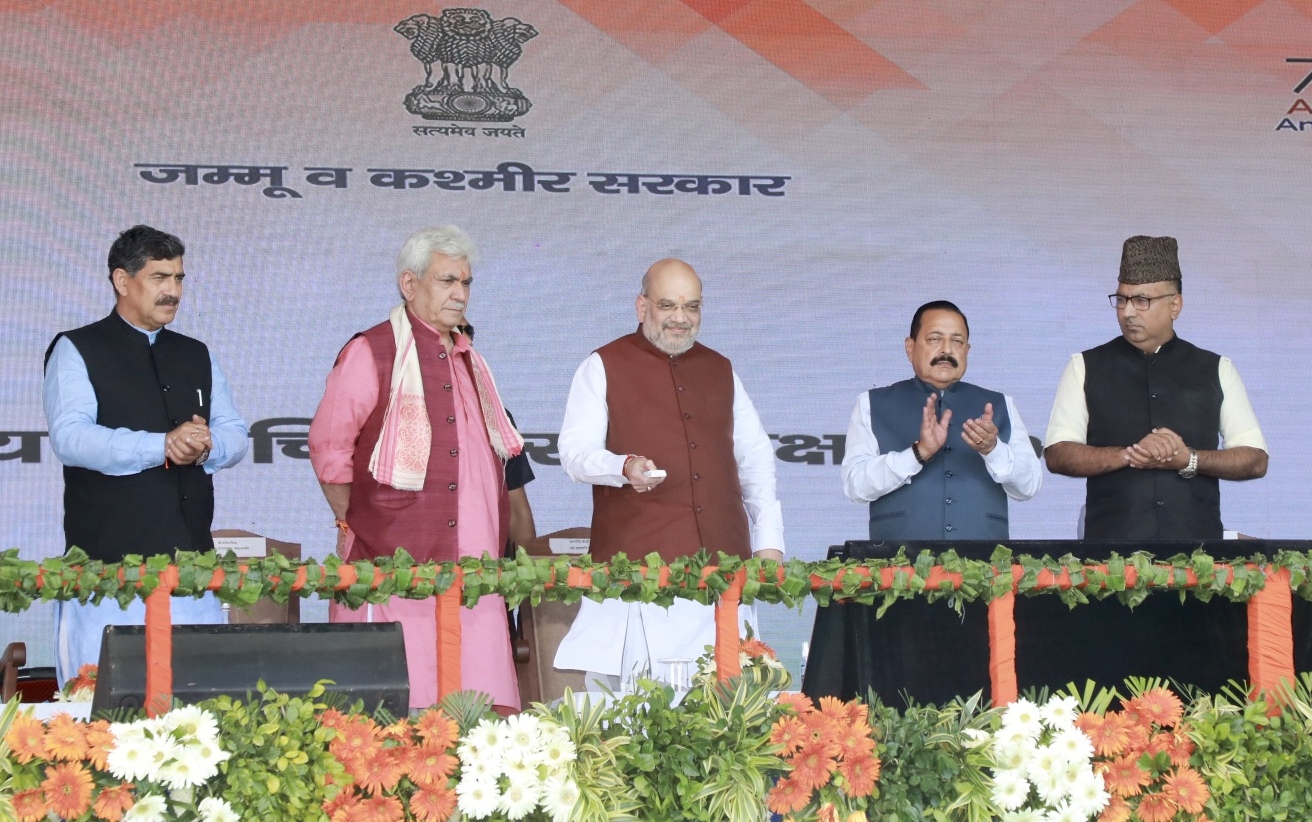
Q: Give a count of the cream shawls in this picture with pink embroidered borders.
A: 1